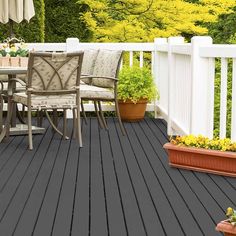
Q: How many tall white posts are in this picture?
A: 4